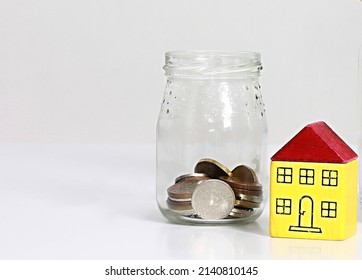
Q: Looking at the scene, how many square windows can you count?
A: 5